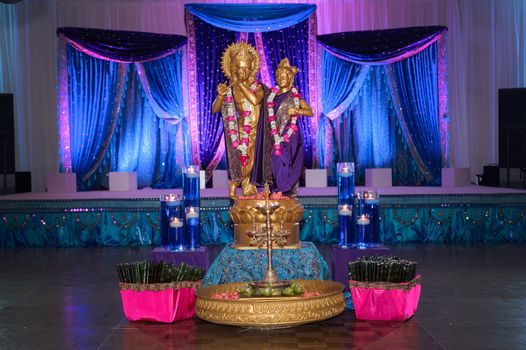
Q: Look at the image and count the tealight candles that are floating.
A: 8